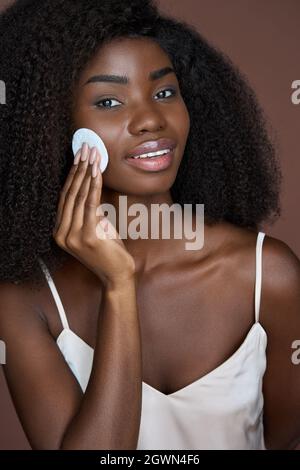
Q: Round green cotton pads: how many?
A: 0